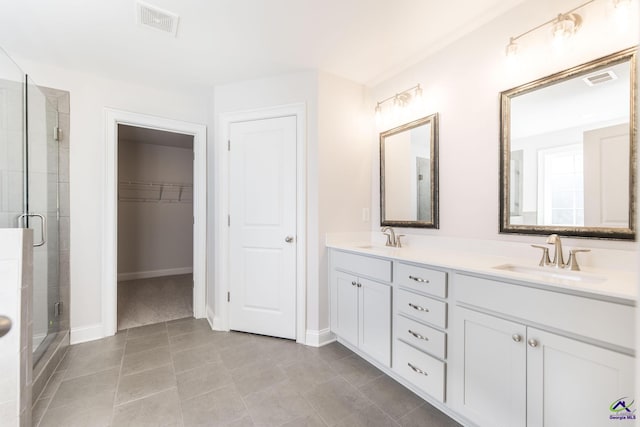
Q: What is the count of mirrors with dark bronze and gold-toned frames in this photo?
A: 2